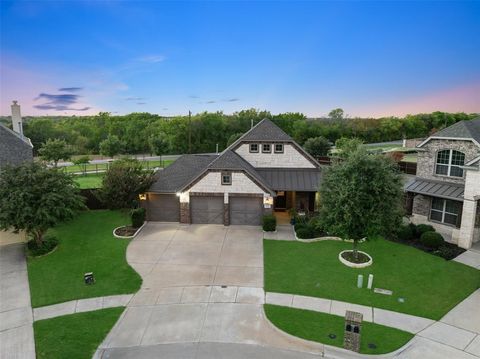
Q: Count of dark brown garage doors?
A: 3